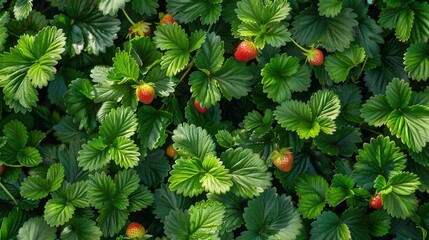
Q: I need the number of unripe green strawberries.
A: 0